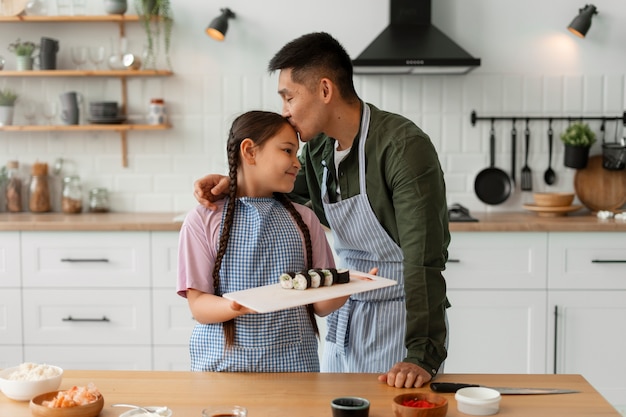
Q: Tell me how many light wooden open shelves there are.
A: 3